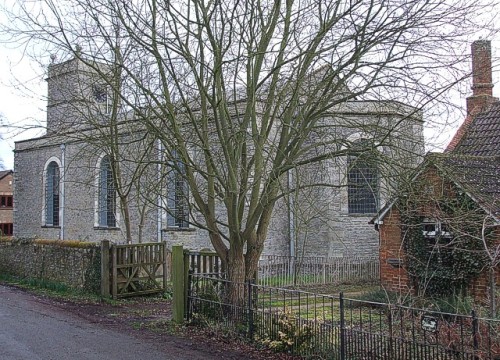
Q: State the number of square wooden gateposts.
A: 2